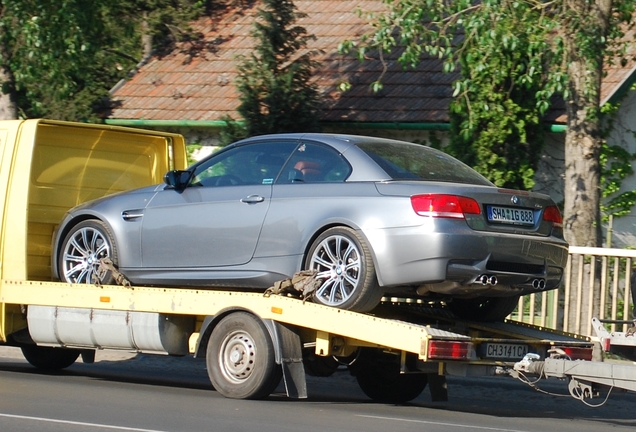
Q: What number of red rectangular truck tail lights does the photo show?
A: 2